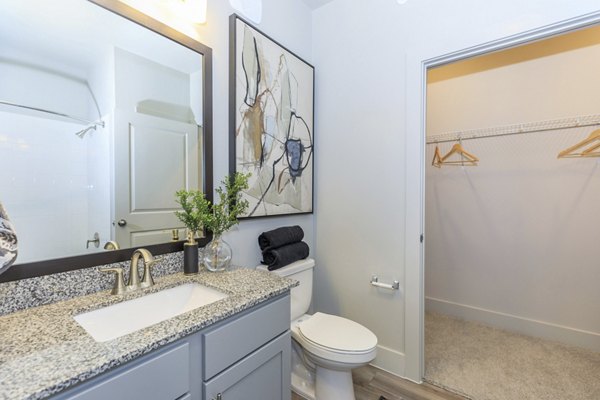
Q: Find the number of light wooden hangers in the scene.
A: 4